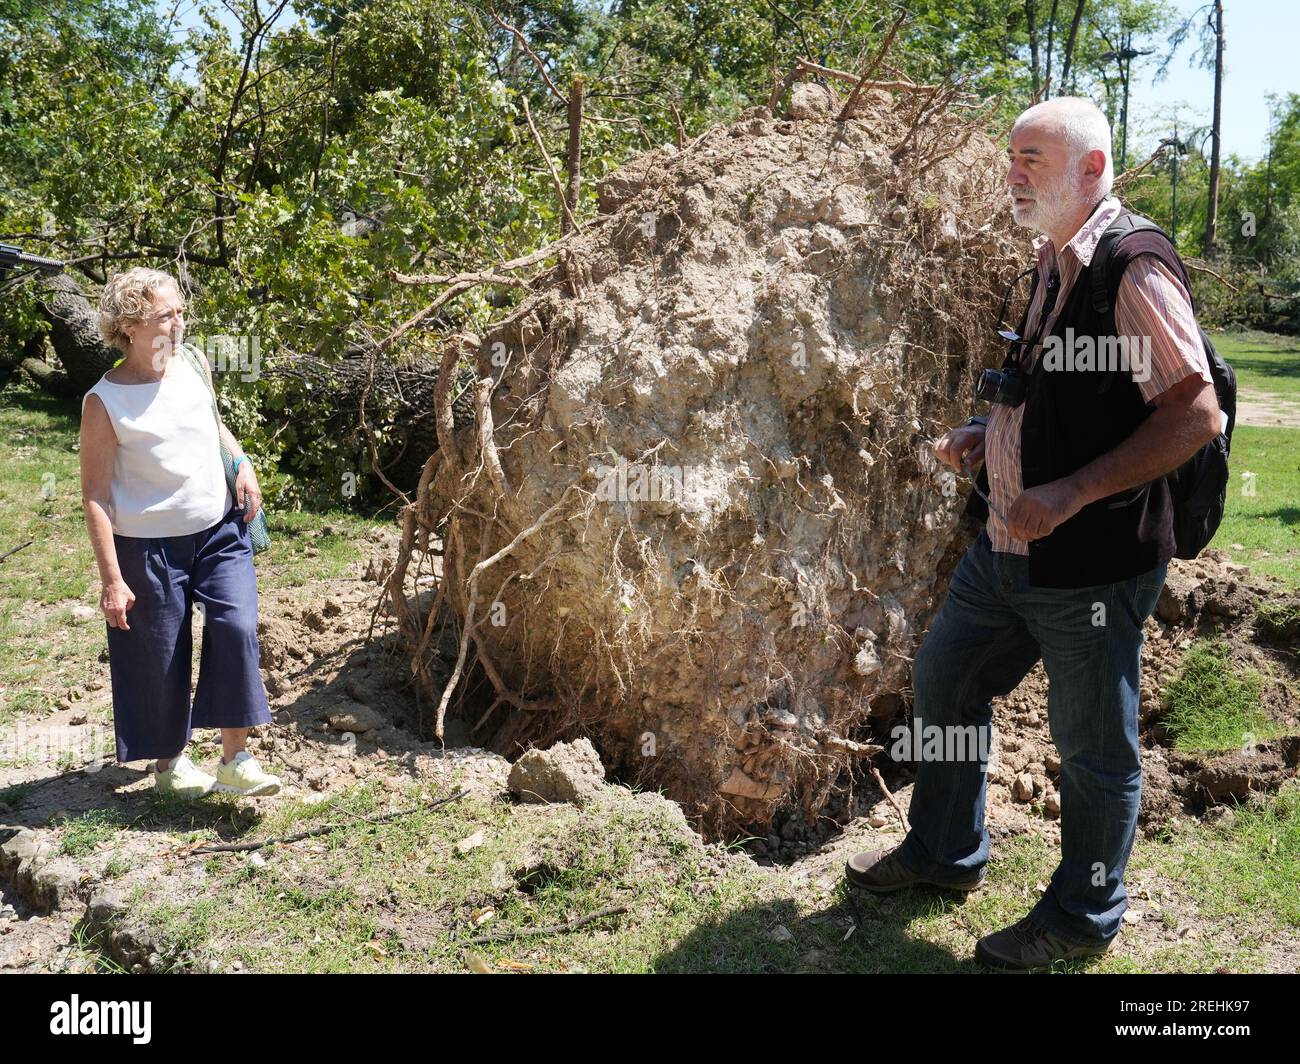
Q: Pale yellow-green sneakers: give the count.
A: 2